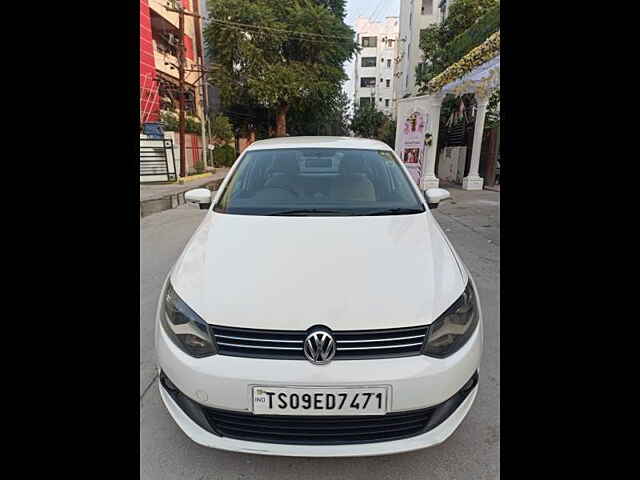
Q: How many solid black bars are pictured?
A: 2